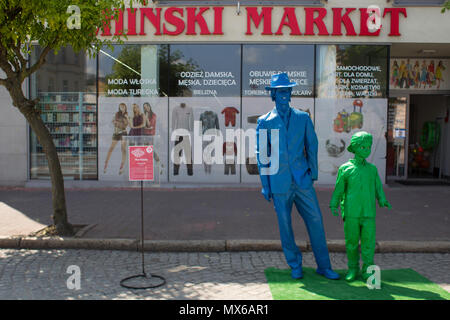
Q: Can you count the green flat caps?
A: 1